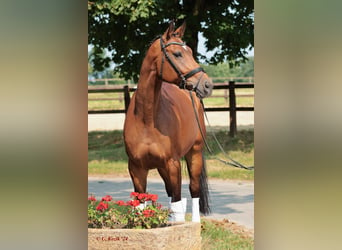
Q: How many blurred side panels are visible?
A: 2